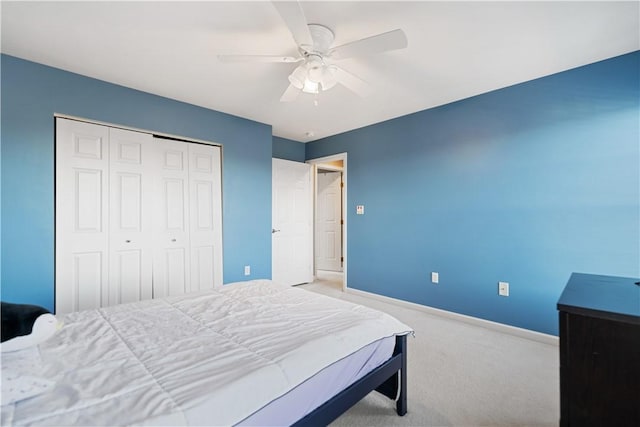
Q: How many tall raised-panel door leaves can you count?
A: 6